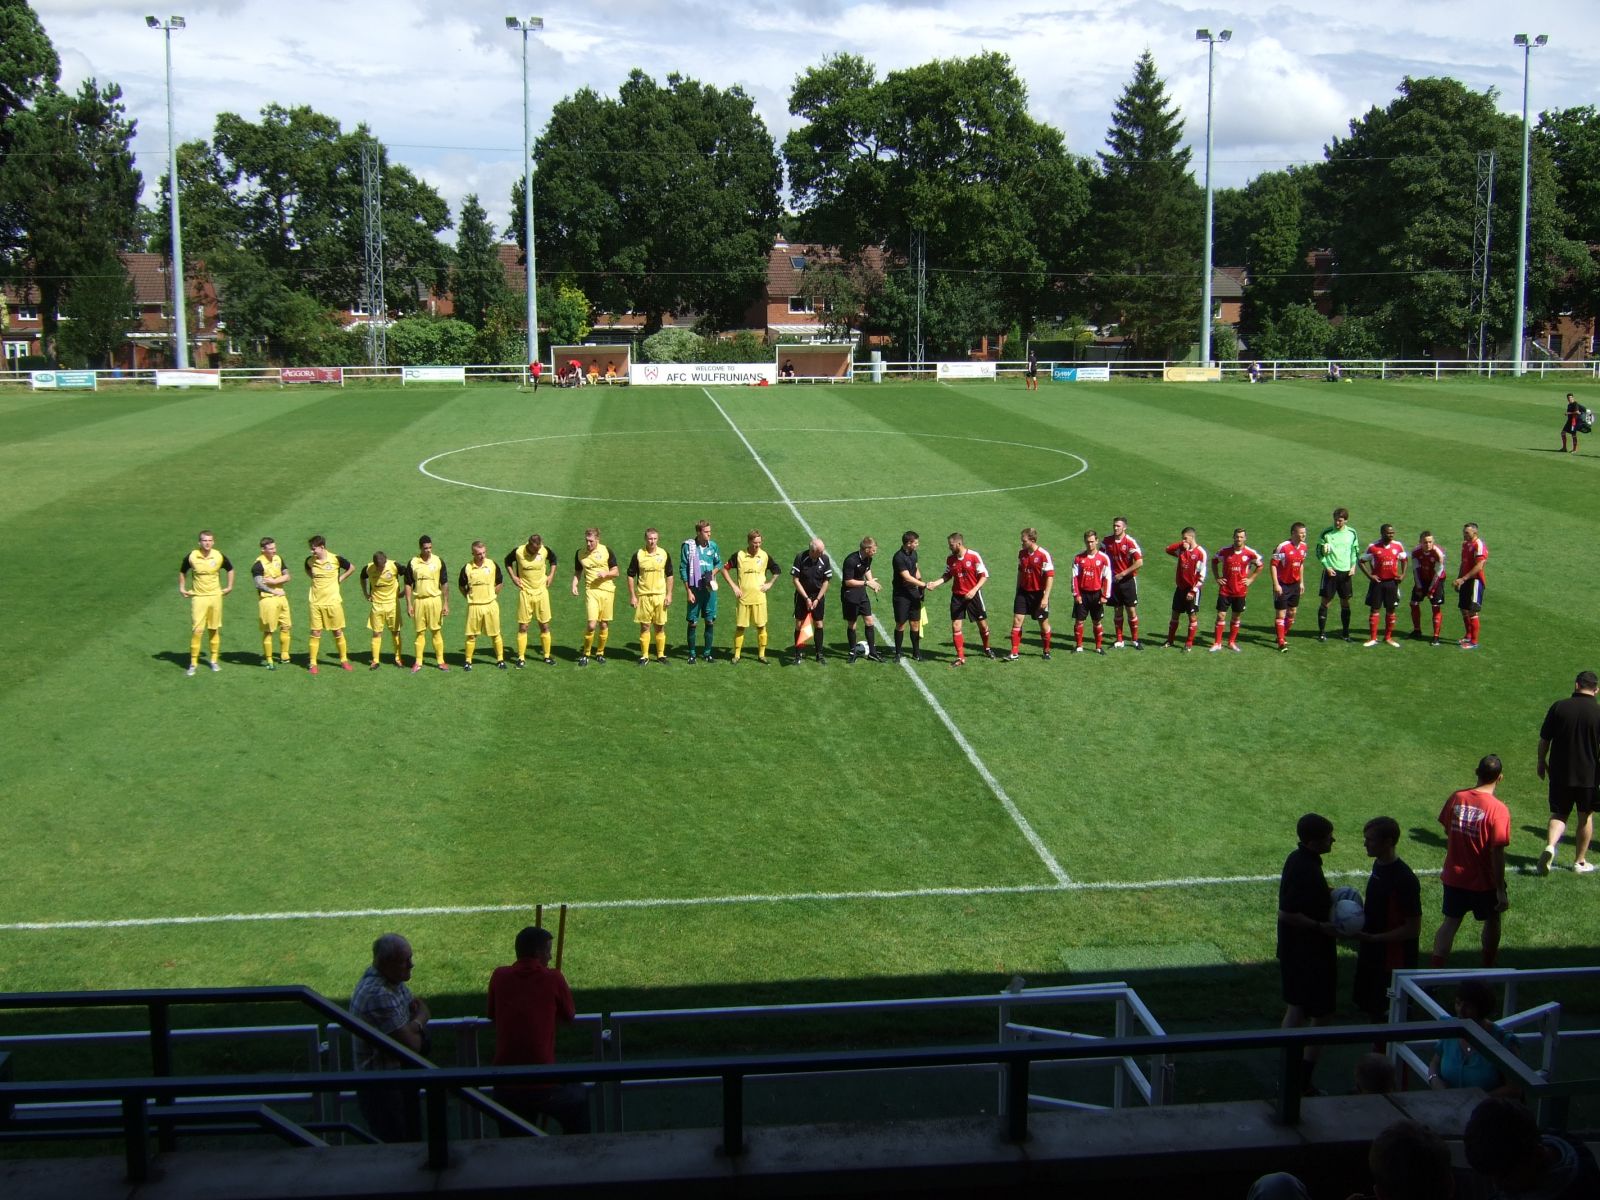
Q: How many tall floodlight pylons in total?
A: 4